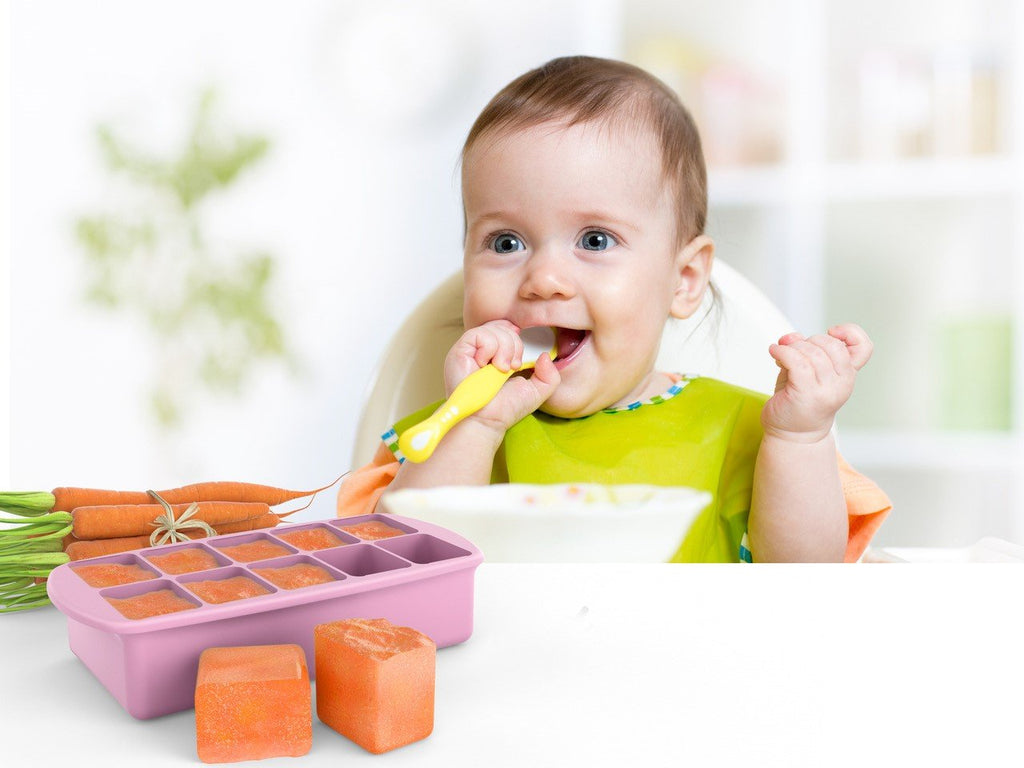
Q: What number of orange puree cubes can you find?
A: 10